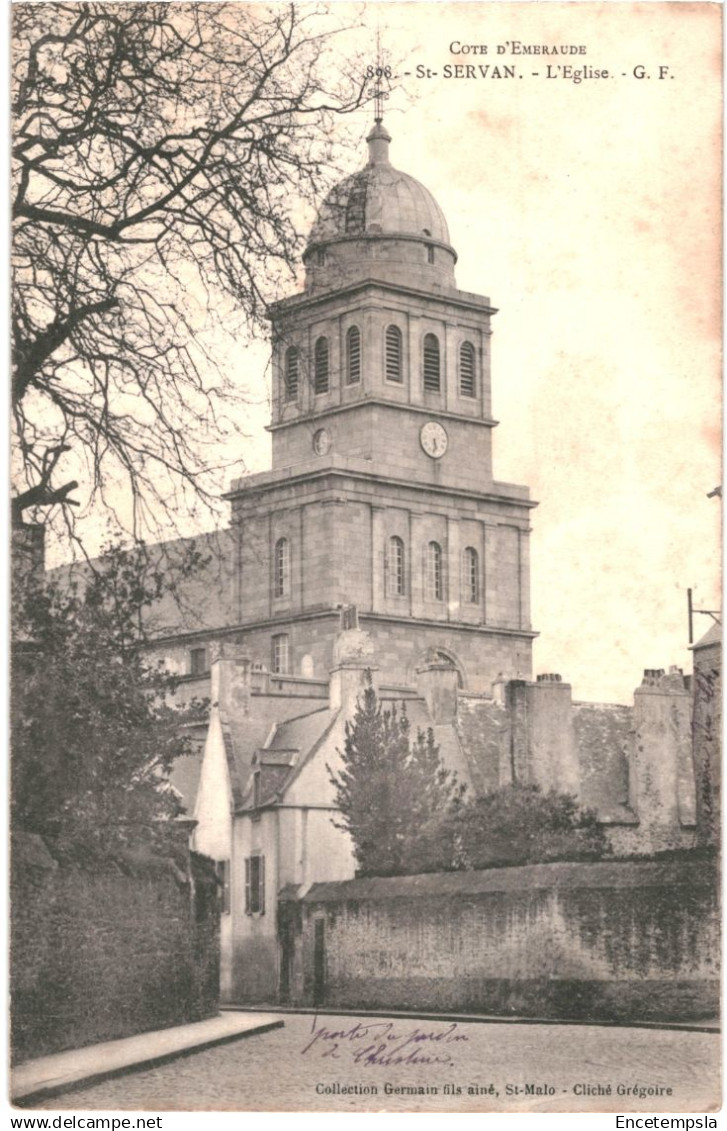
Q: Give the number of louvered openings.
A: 6